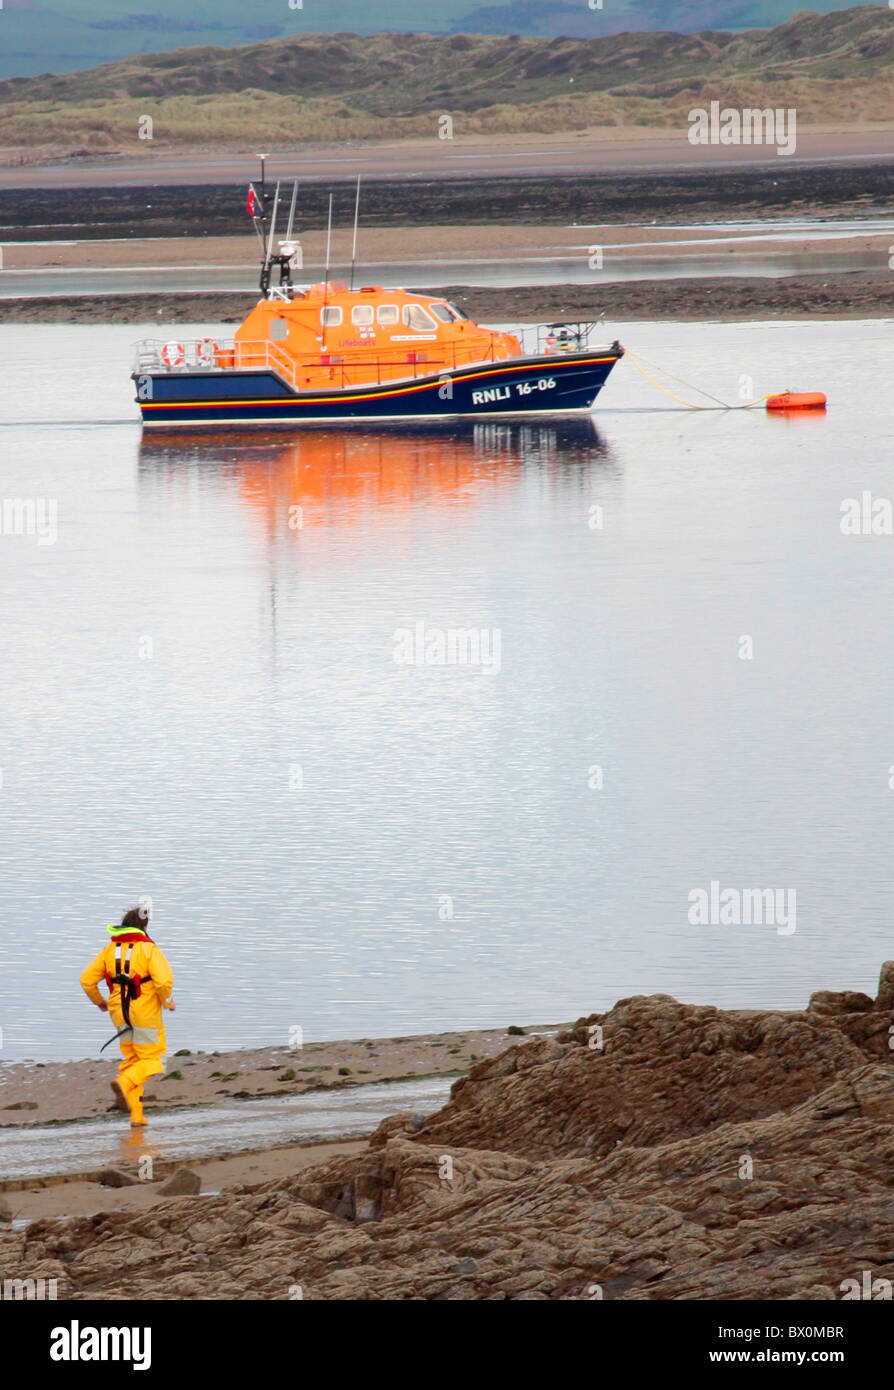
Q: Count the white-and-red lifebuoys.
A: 2